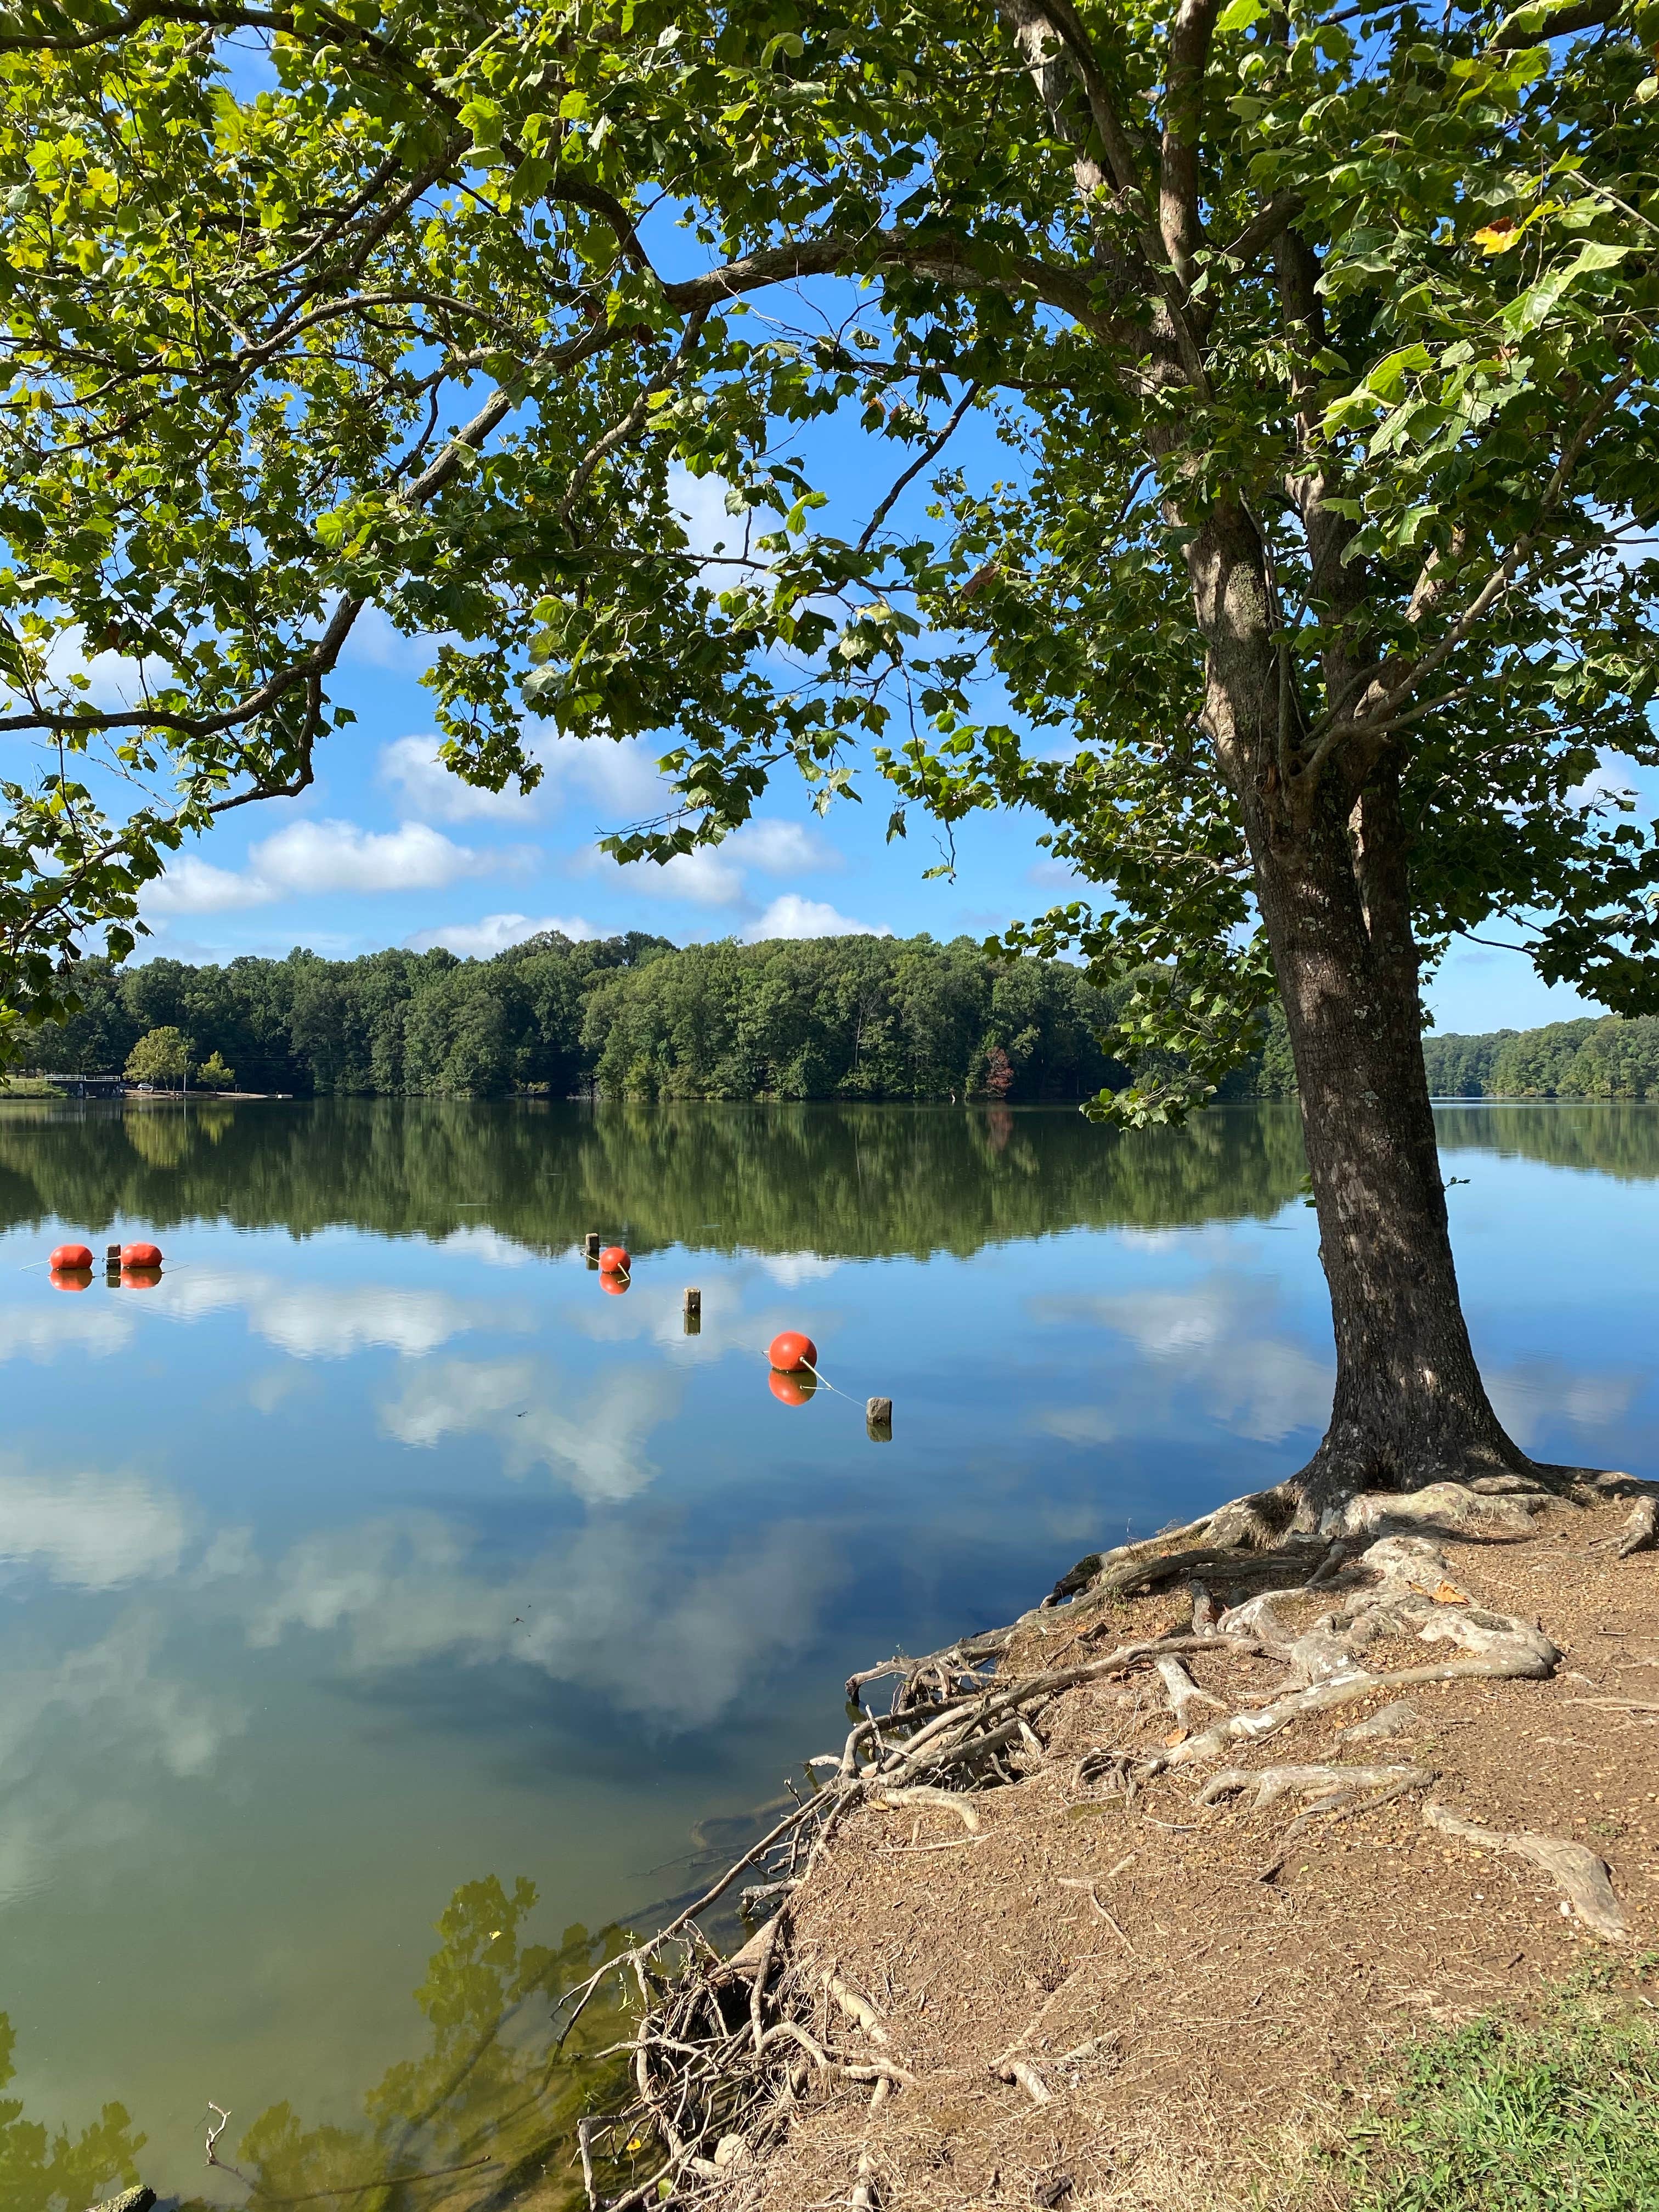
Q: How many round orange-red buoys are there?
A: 4